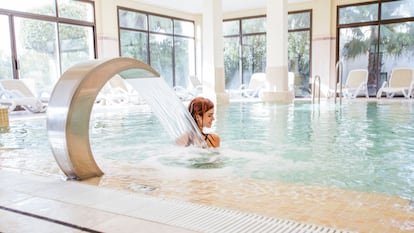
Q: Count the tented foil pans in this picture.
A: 0